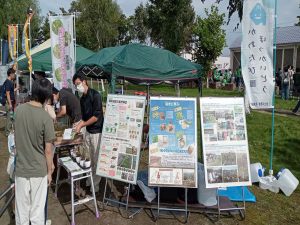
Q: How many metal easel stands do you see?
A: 3